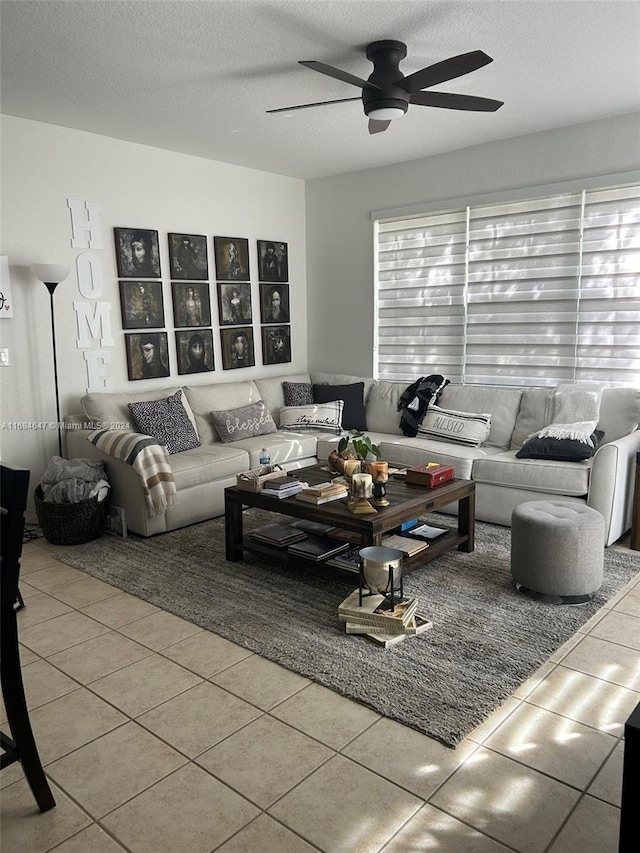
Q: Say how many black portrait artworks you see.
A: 12